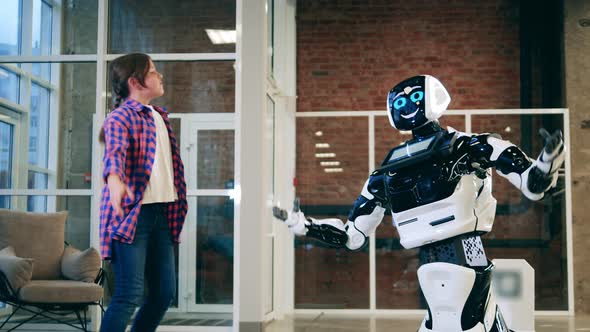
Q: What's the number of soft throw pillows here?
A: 2